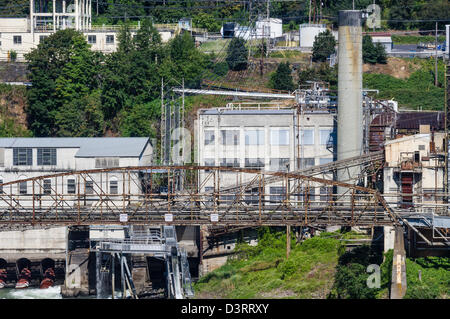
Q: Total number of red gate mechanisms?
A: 3